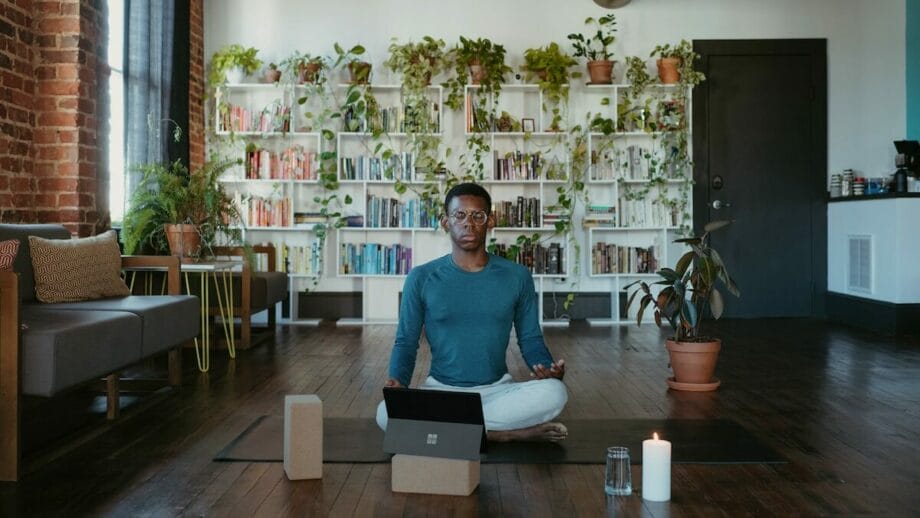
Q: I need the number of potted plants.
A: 12